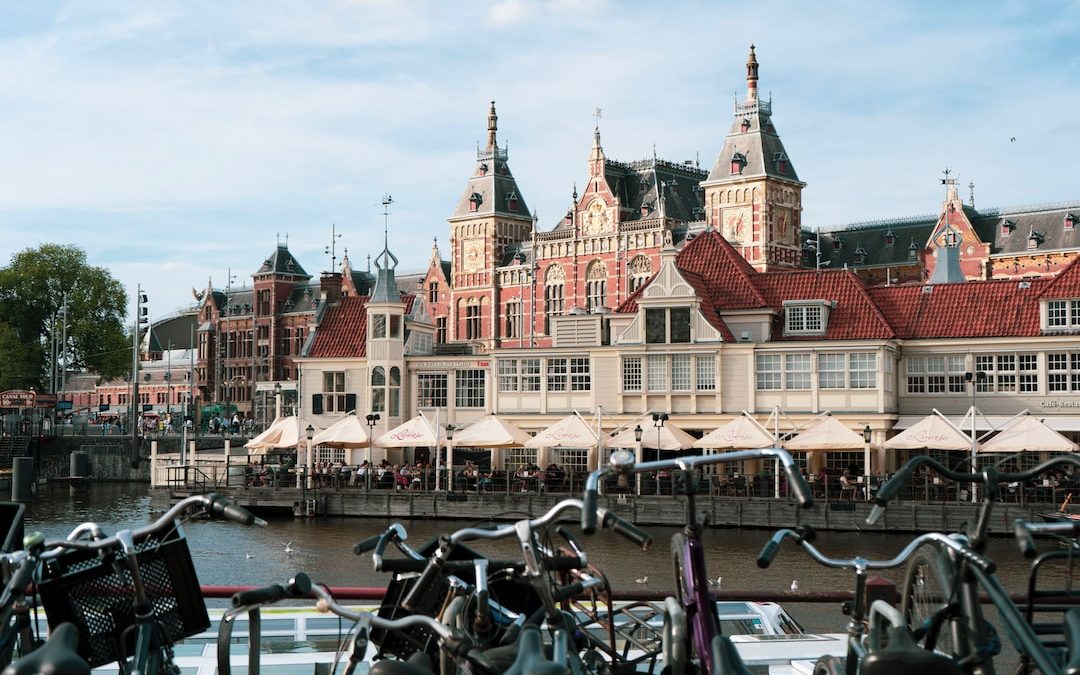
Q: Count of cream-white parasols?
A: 10